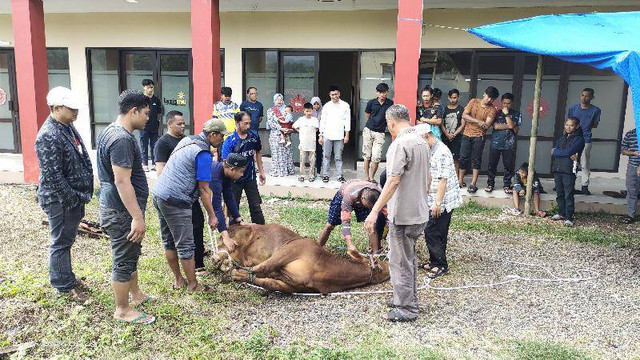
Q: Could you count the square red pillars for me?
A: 3